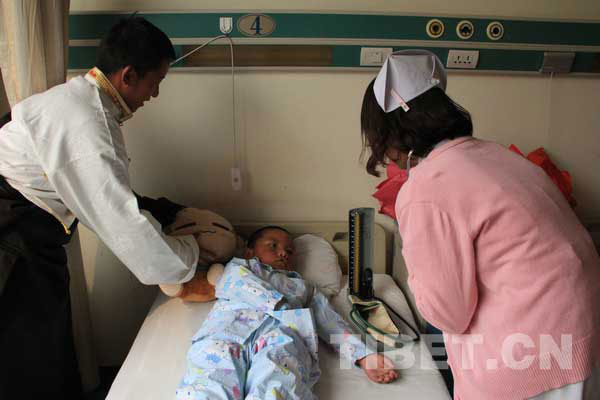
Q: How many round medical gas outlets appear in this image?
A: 3